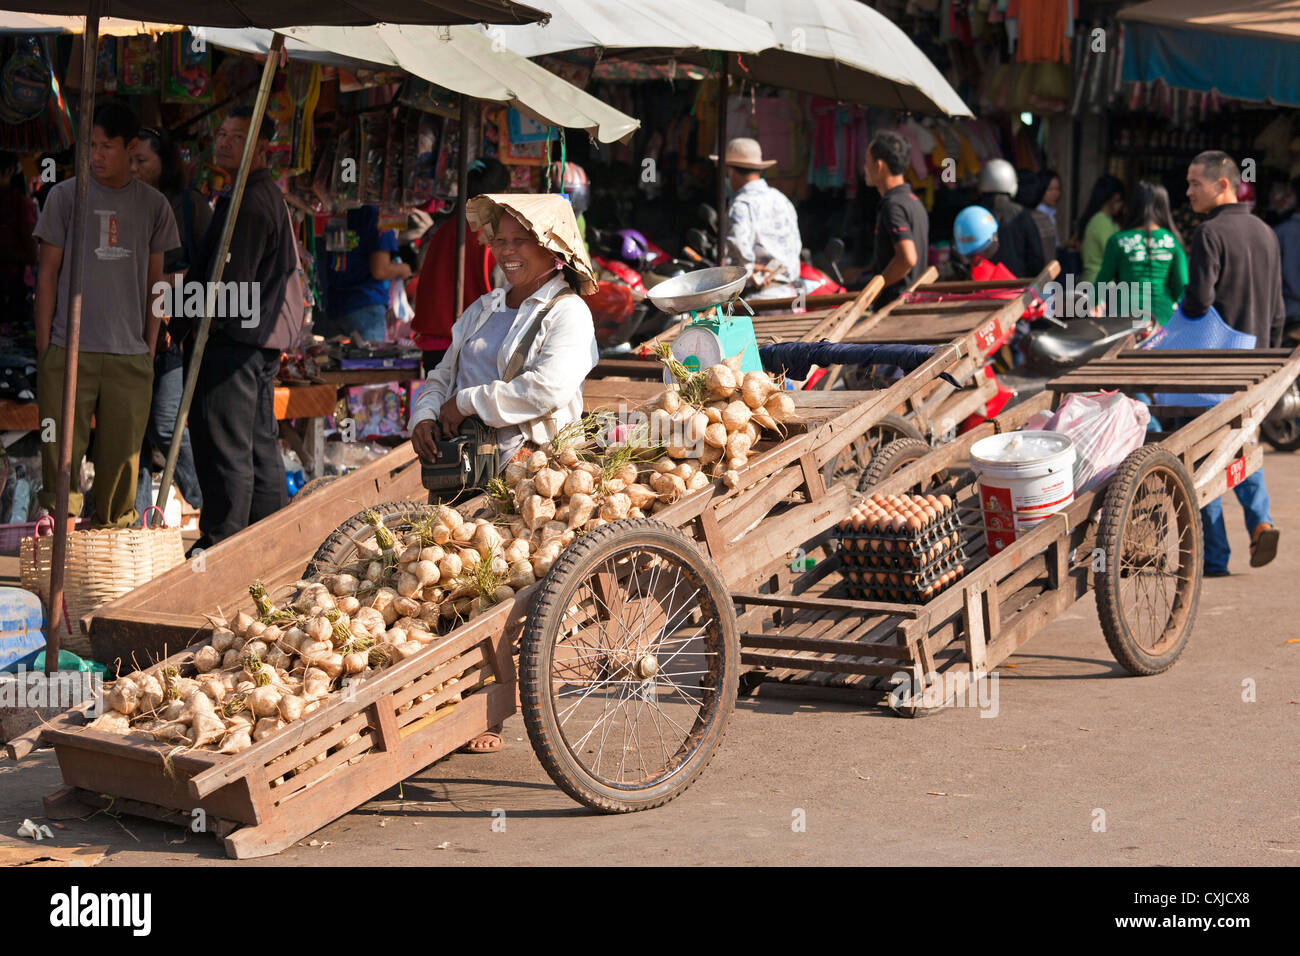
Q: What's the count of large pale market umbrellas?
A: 3